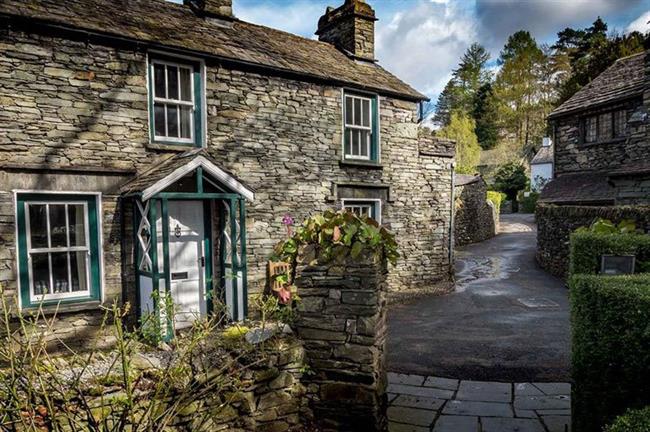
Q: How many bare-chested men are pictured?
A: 0